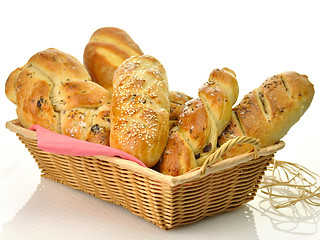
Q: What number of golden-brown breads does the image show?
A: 6